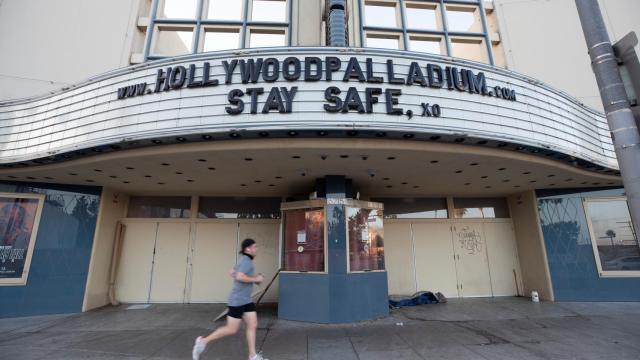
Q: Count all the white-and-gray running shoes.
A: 2